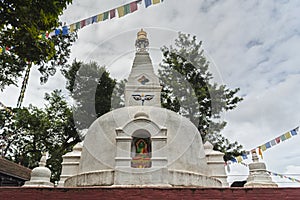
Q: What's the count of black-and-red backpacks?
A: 0